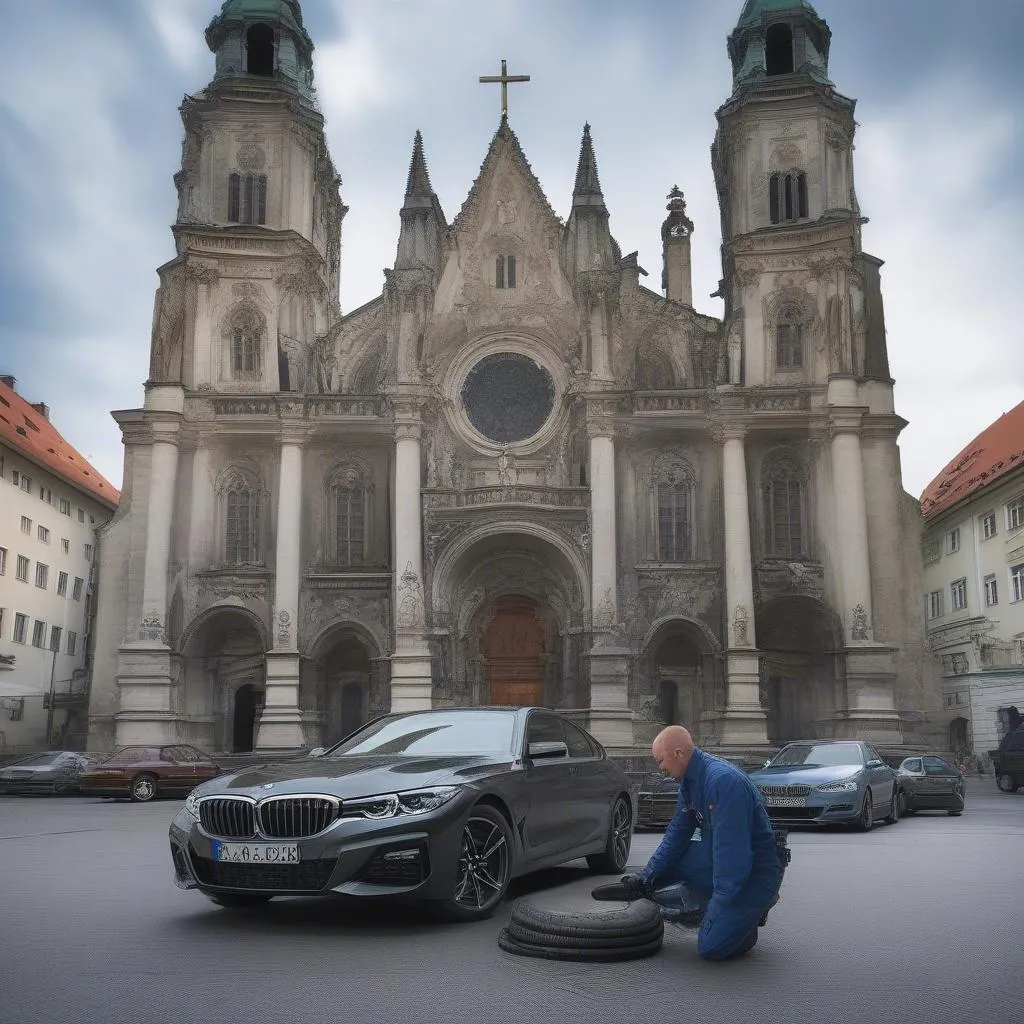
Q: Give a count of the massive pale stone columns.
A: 6